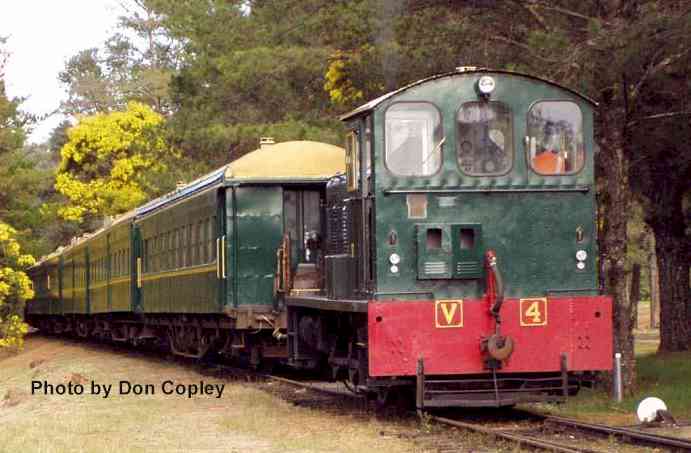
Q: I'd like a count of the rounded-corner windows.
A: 3